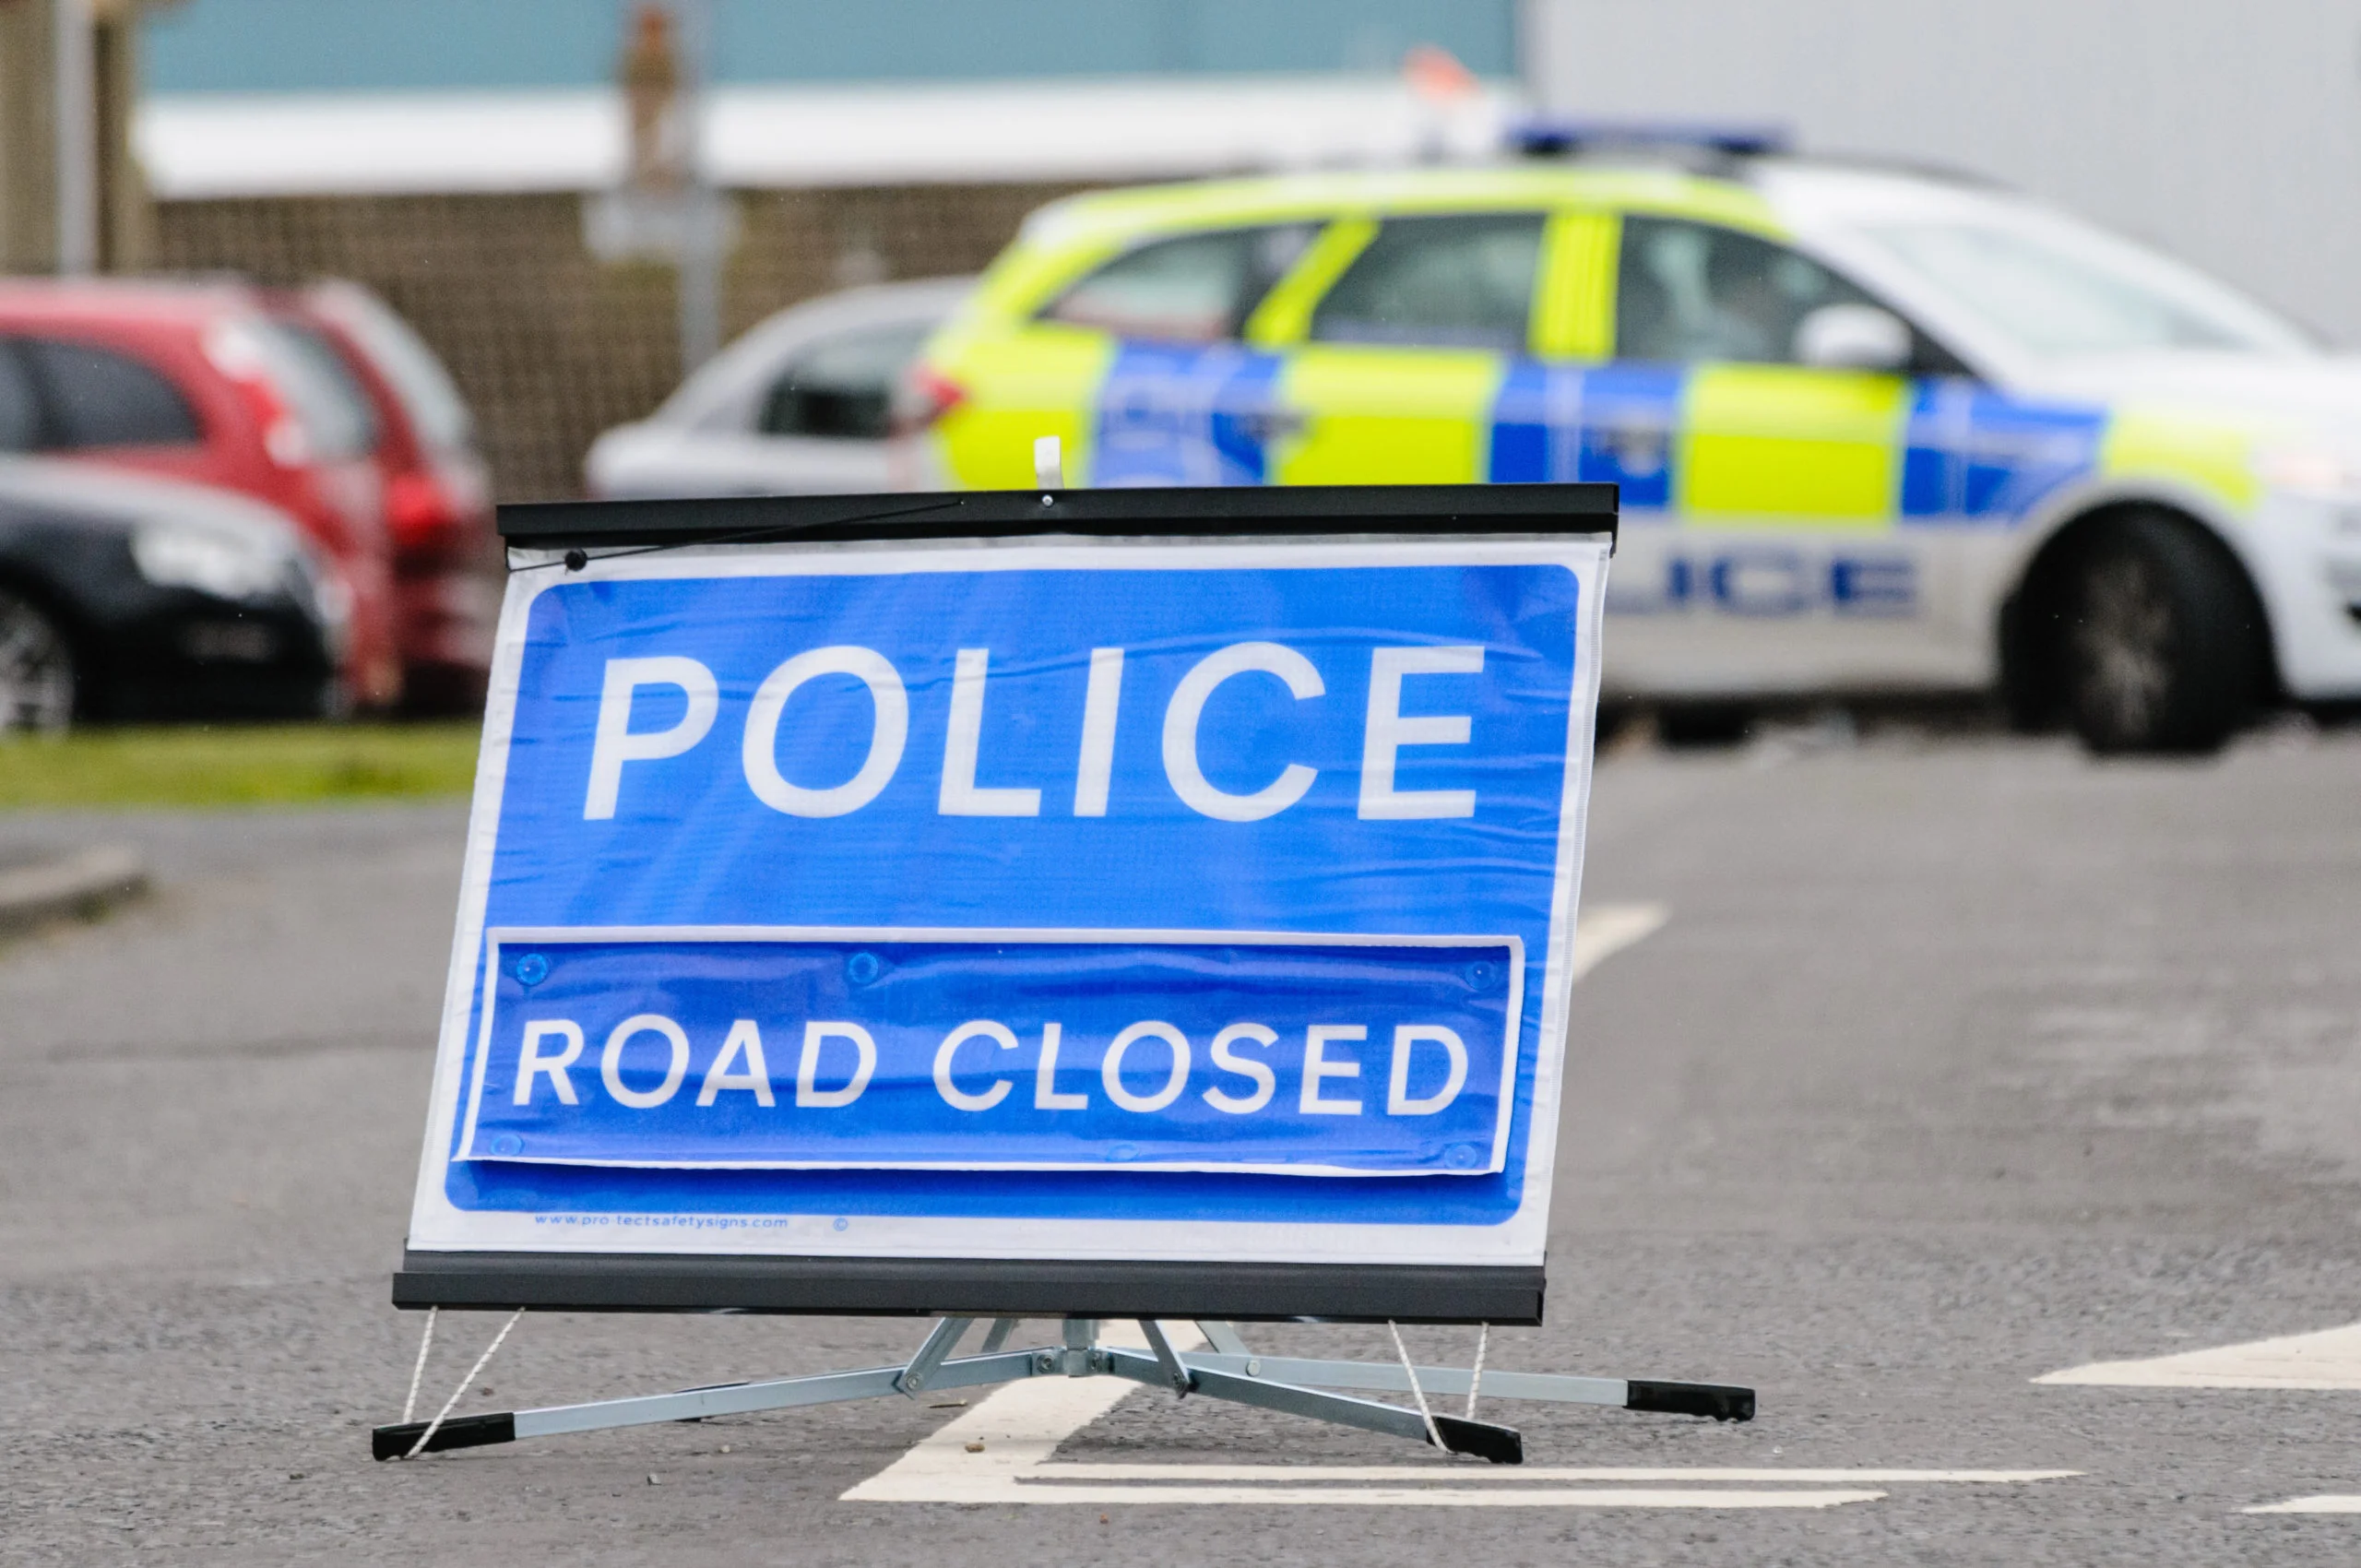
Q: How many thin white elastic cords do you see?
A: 4